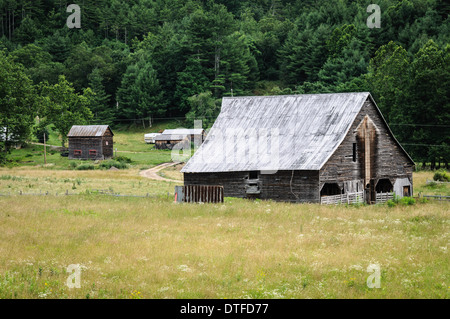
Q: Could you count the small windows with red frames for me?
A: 2